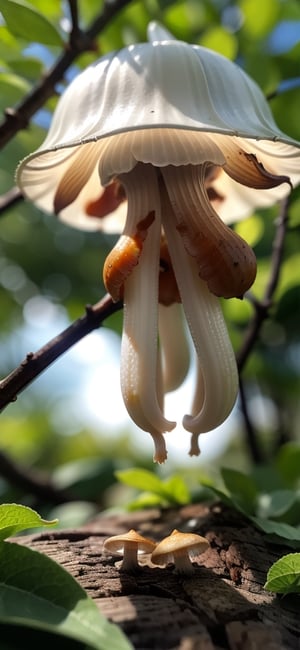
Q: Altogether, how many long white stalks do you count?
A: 3